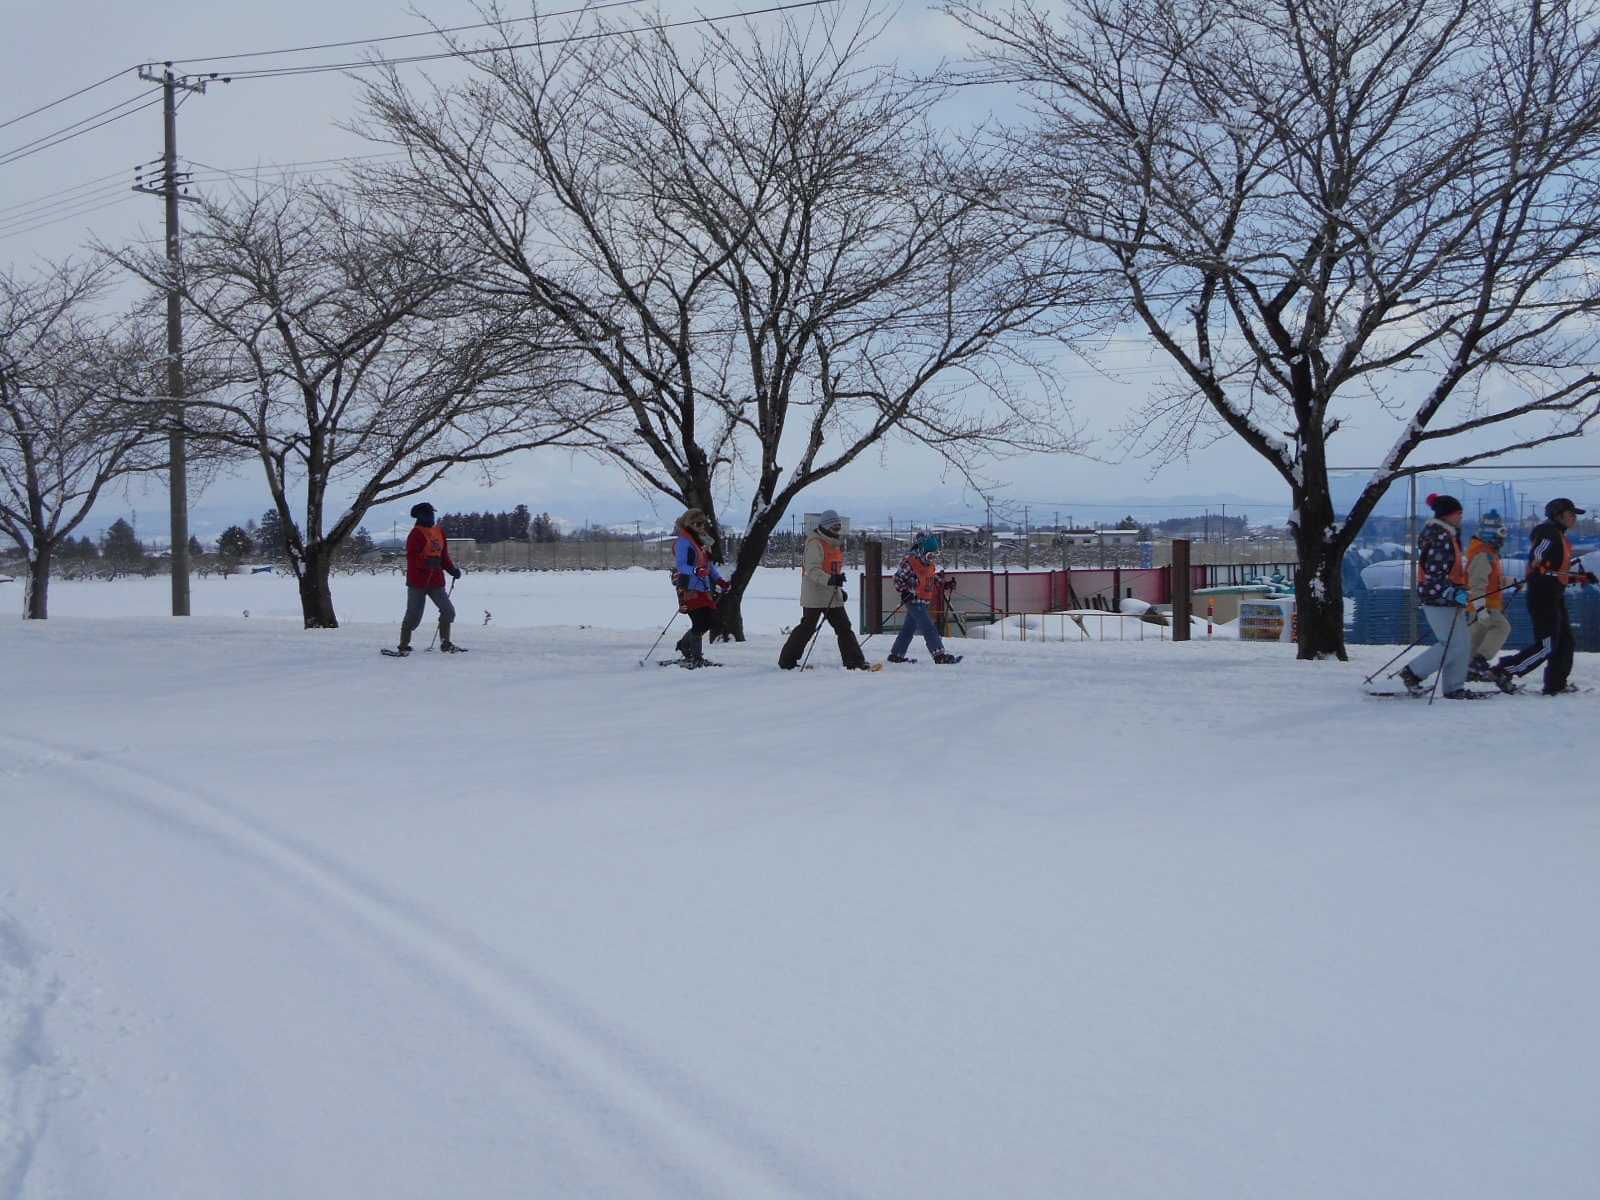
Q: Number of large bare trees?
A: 4